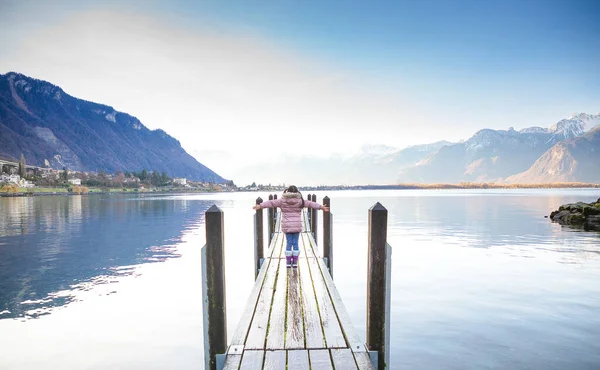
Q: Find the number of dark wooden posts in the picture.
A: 8